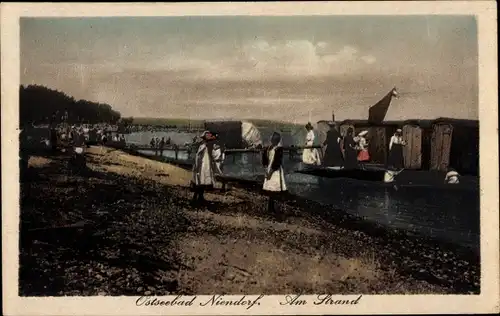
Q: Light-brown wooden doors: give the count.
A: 2